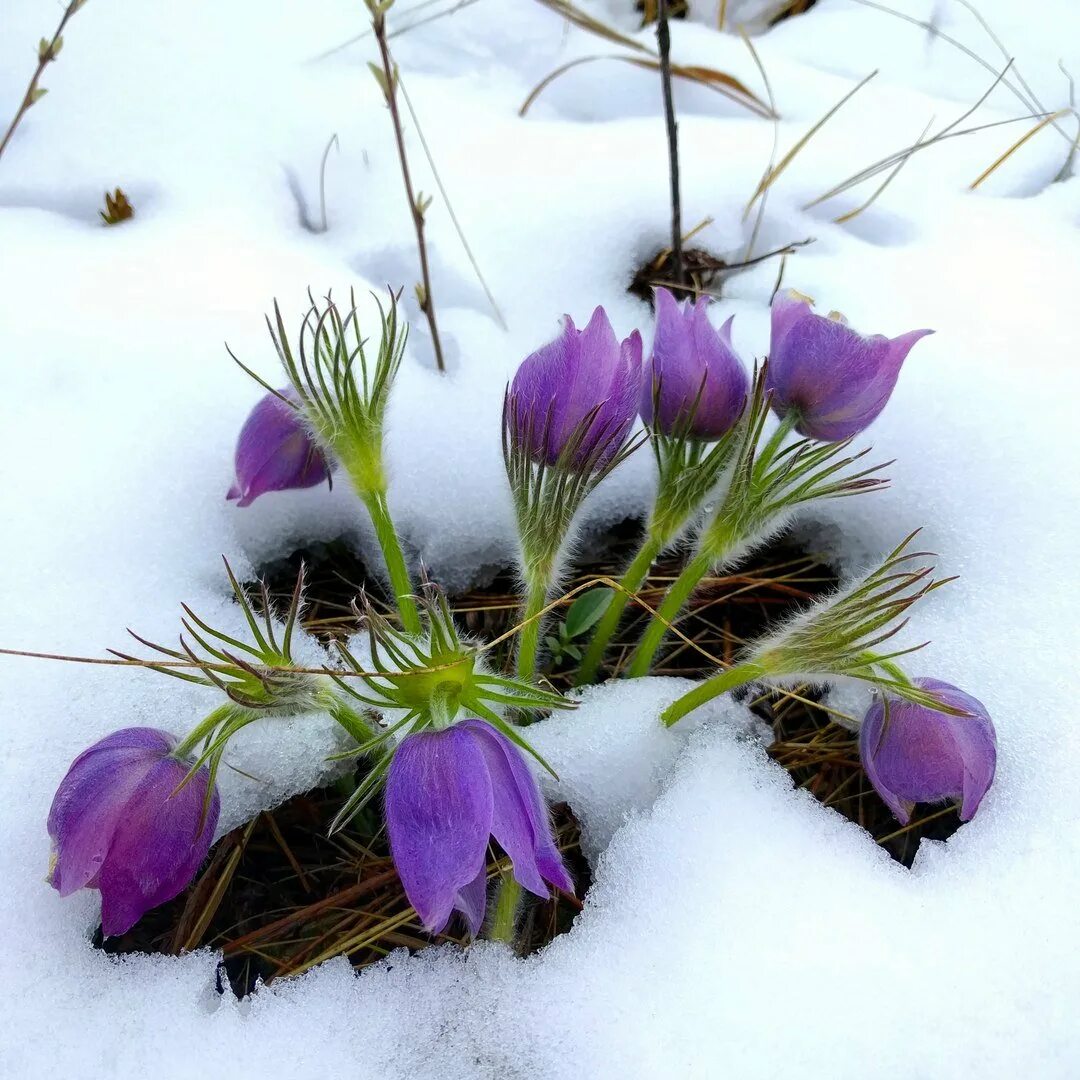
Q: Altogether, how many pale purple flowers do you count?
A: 7